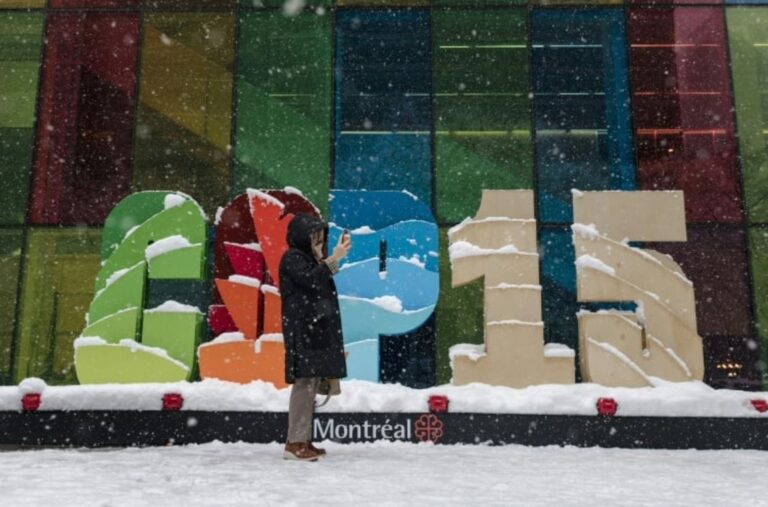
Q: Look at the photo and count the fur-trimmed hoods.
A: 0